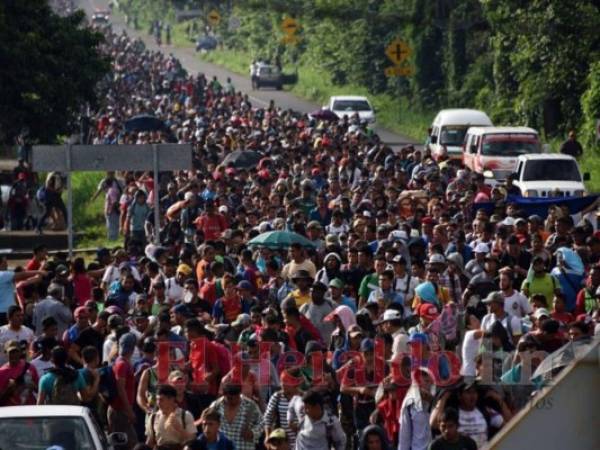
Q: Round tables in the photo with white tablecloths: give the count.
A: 0